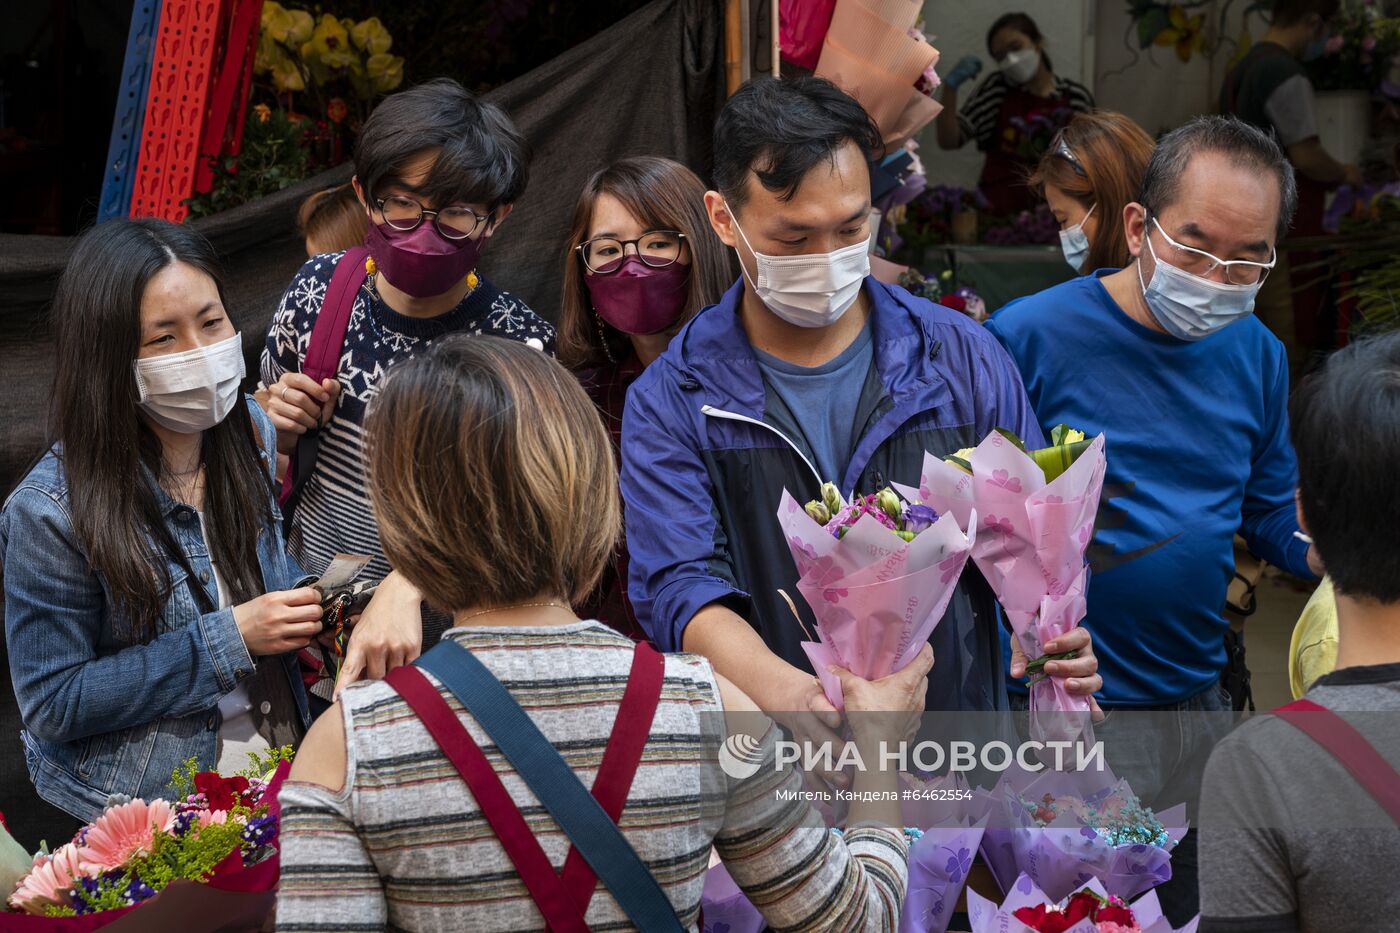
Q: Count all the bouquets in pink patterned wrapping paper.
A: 2